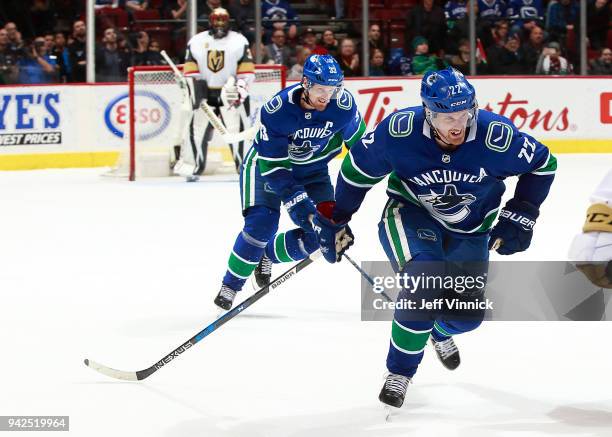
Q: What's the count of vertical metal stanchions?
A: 6